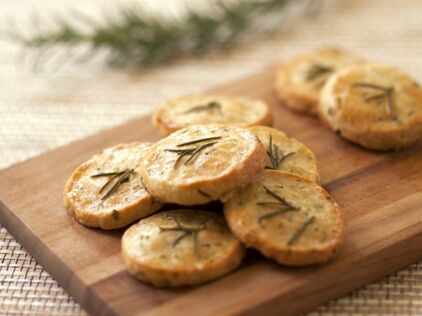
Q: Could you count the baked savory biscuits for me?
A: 8